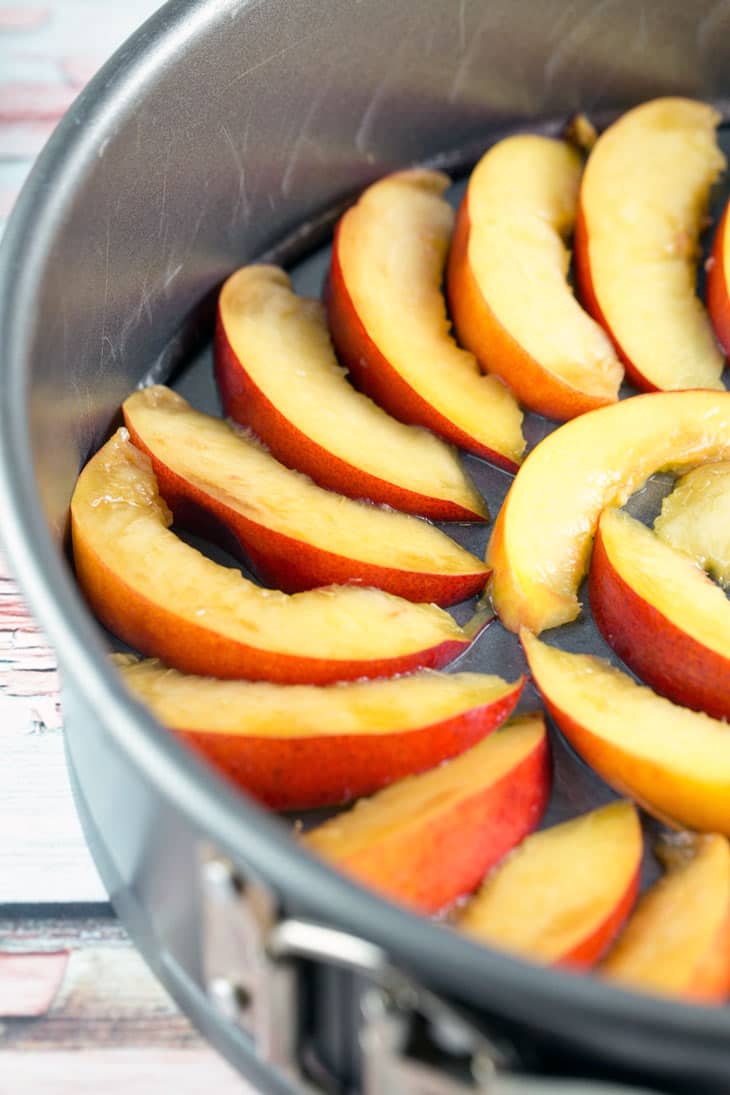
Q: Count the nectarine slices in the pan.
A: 15